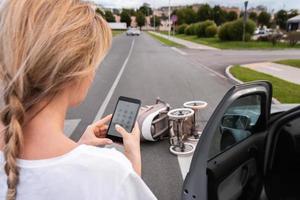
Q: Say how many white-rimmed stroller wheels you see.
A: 4